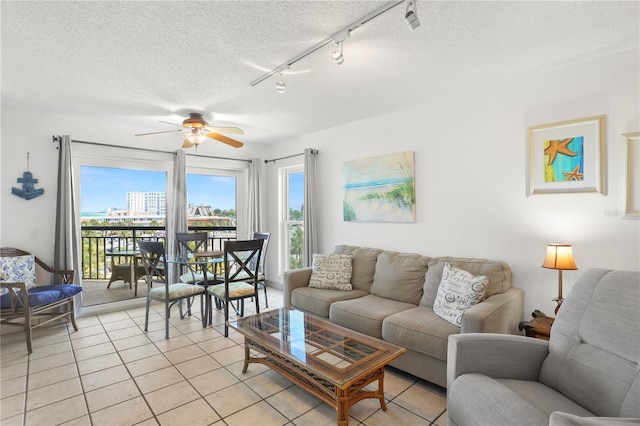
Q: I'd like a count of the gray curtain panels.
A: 4